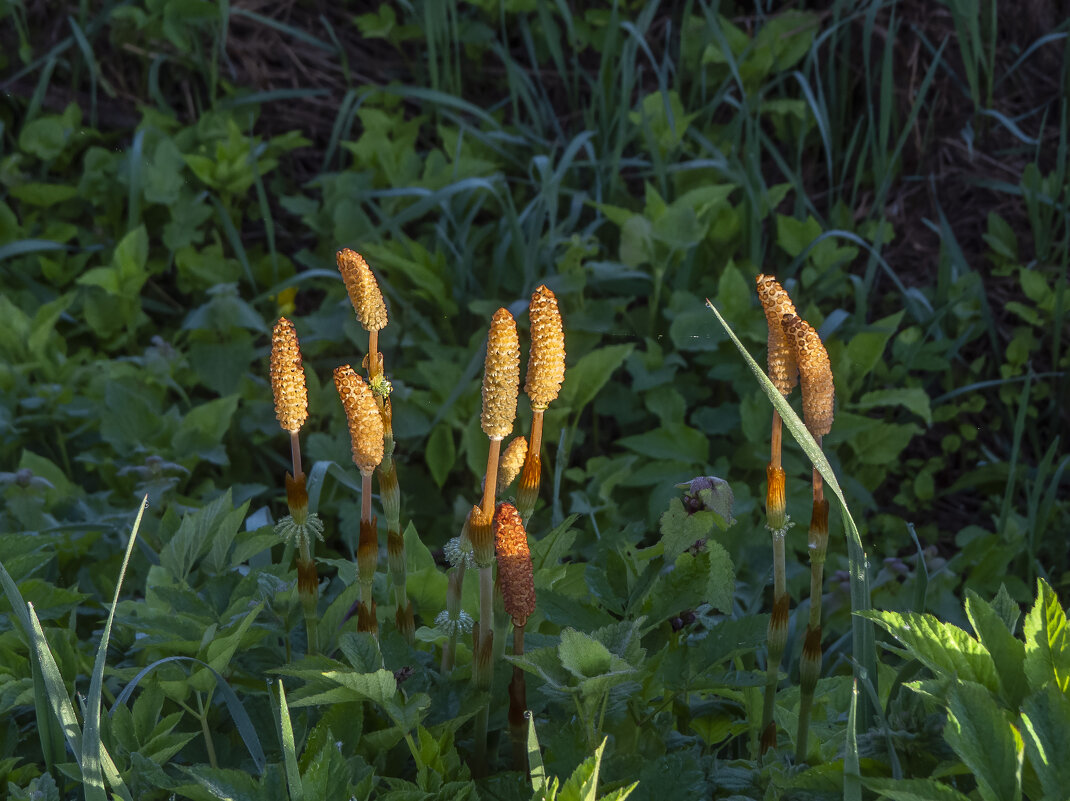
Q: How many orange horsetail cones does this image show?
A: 9